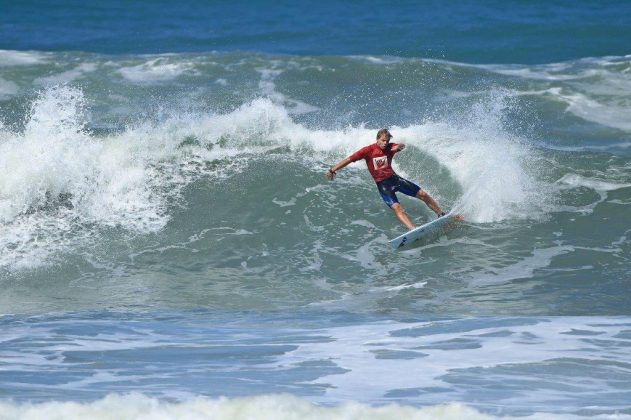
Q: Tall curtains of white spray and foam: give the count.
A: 2